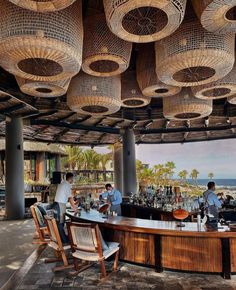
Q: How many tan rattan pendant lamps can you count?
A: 13